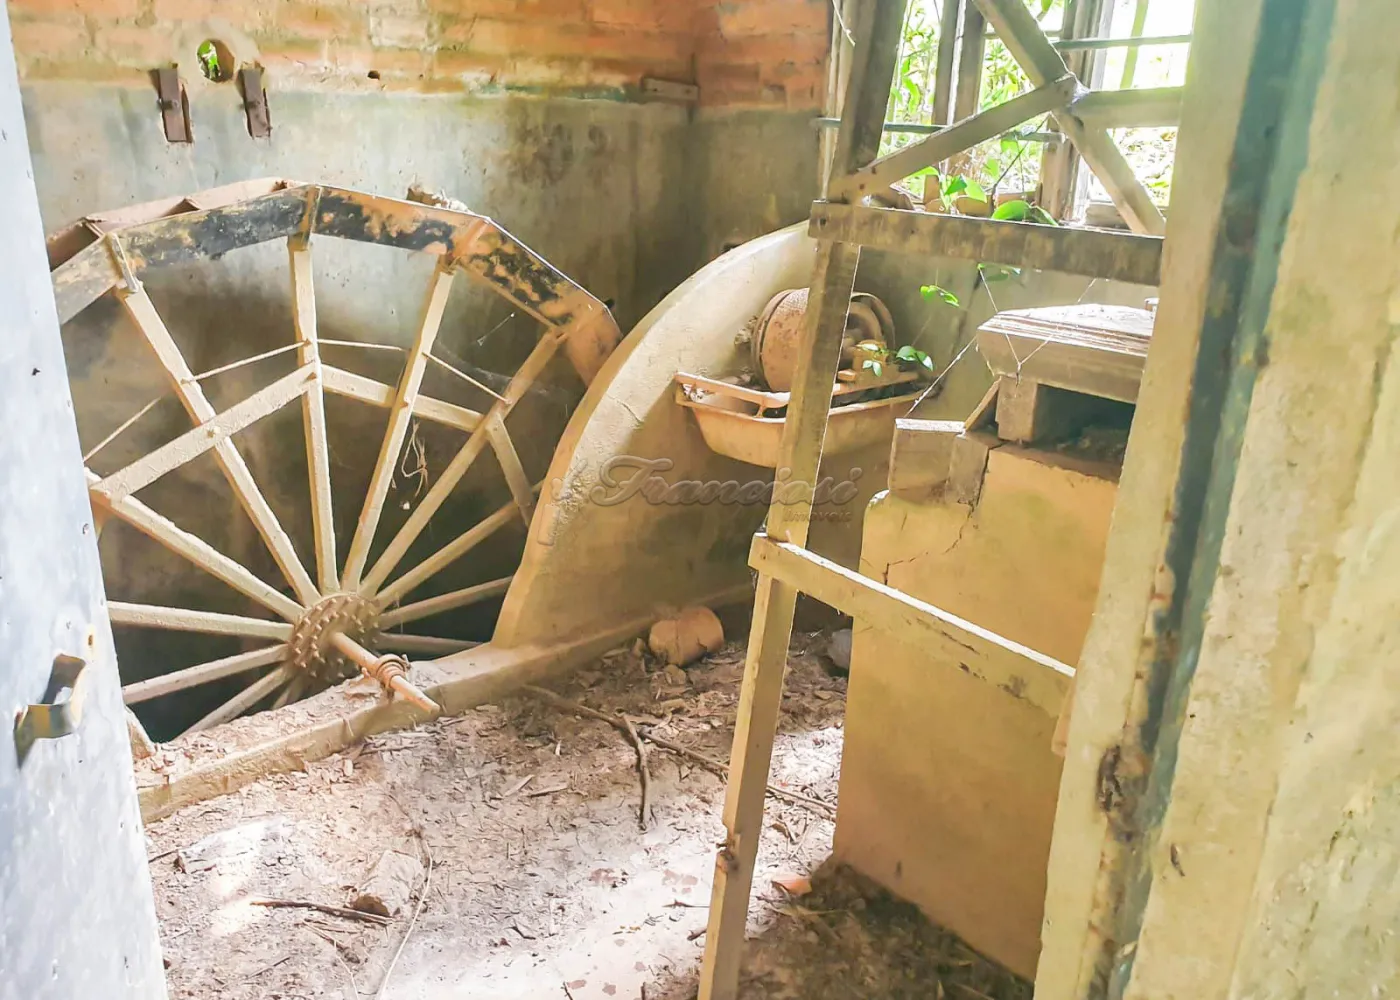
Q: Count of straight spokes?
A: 12